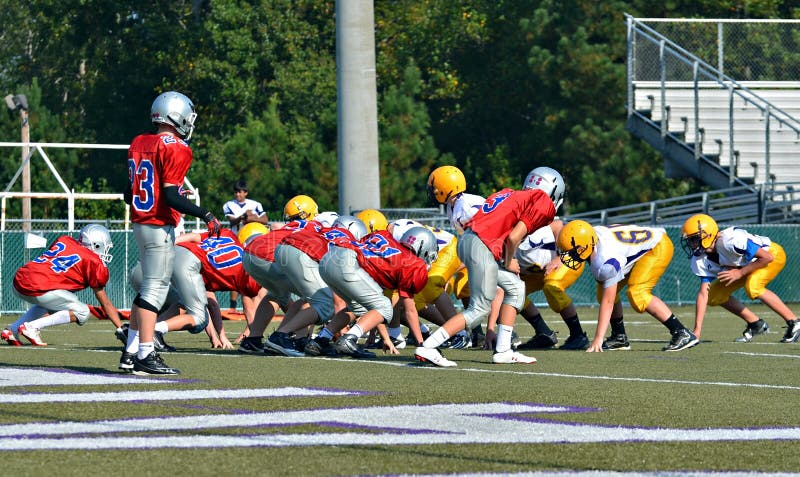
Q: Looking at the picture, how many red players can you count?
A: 7